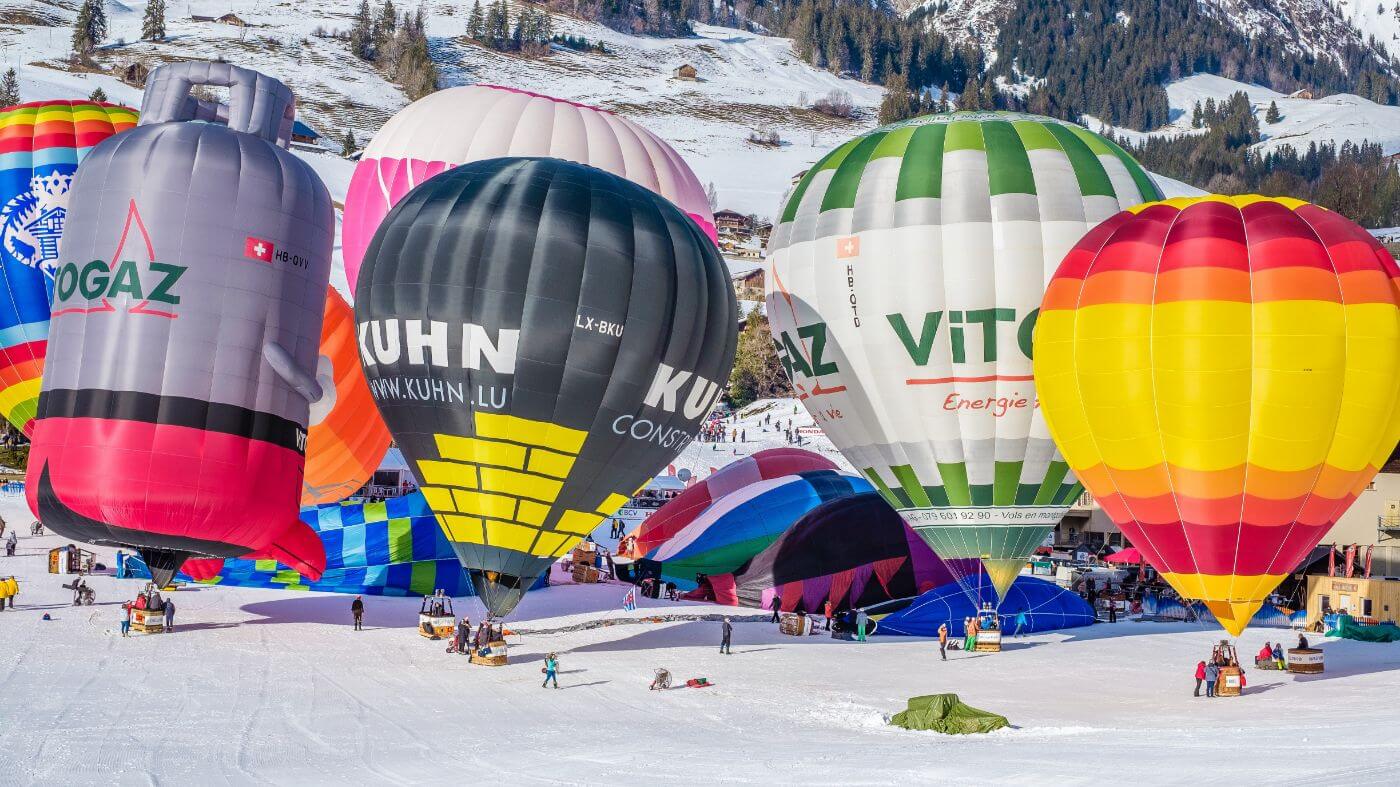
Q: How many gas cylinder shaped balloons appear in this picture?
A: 1